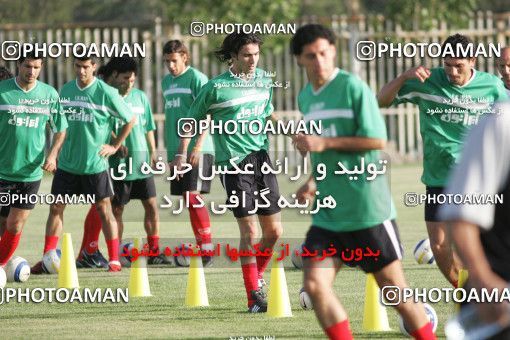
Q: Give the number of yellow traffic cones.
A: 6